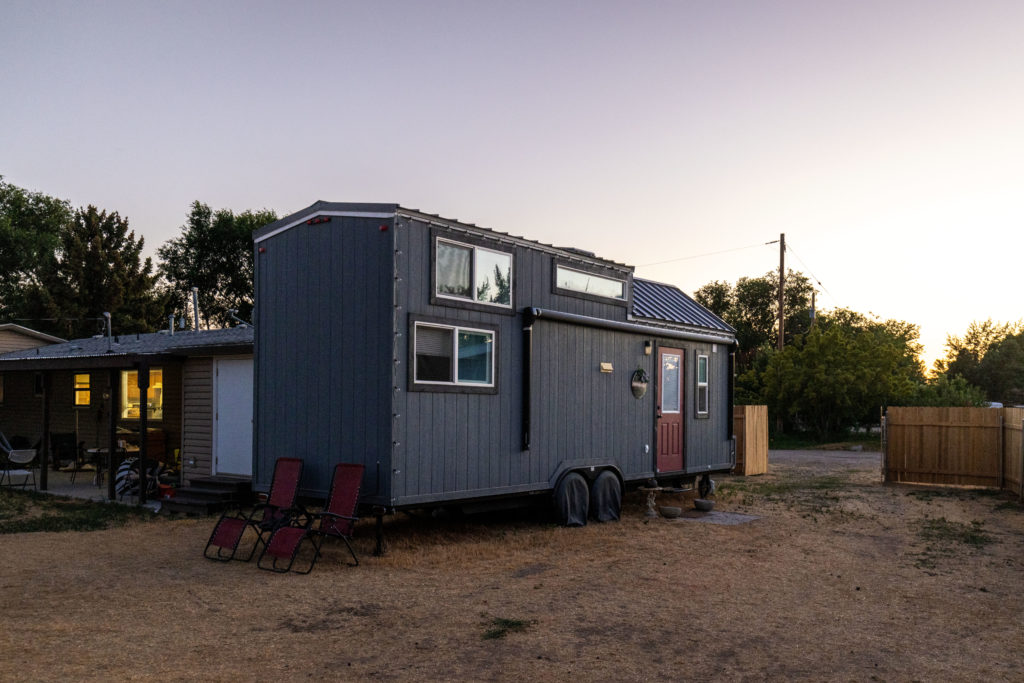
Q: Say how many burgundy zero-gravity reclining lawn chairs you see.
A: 2